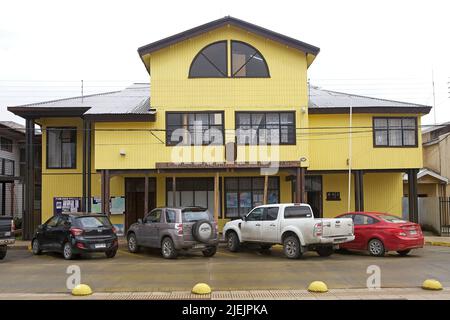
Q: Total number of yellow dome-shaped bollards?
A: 4